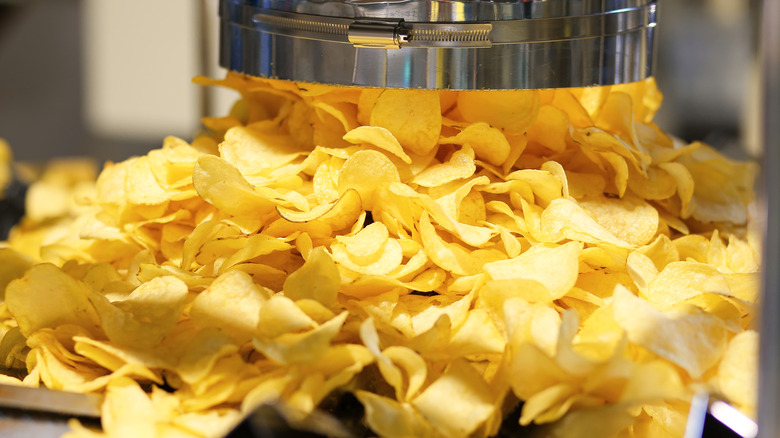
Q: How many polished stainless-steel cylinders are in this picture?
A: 1